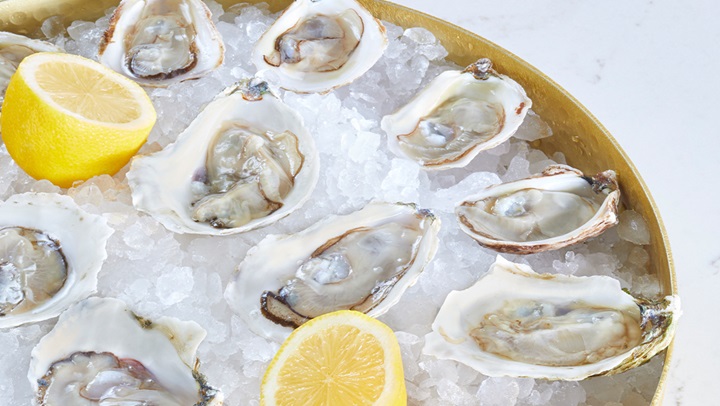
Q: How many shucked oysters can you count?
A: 10